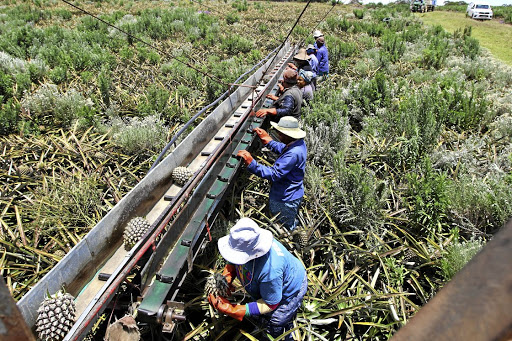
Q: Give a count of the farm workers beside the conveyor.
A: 8